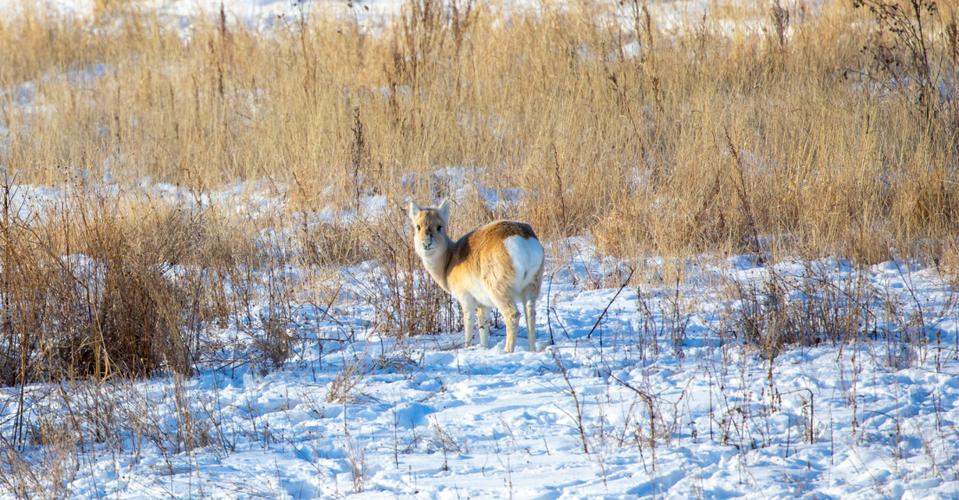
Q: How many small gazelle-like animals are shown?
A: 1